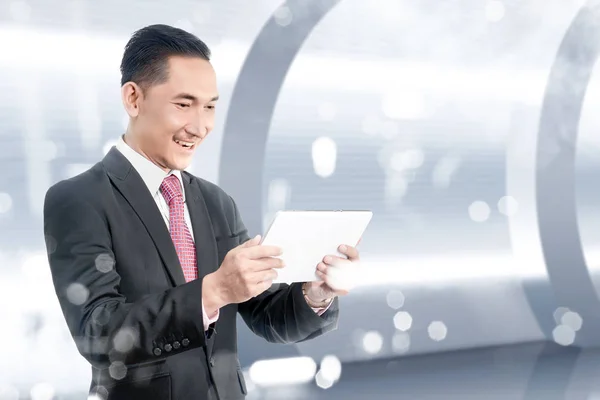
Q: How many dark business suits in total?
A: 1